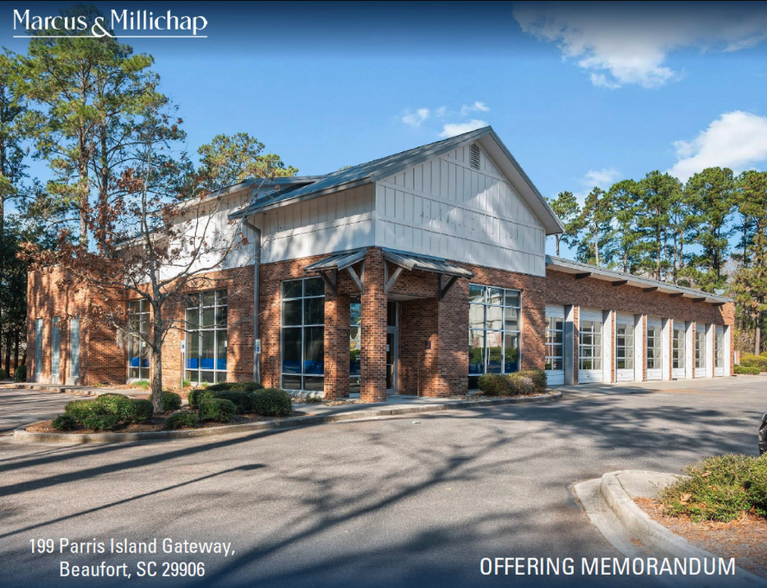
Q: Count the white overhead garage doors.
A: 7